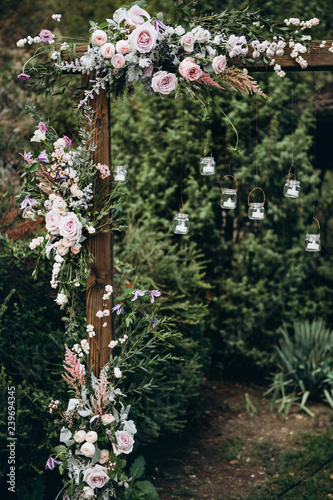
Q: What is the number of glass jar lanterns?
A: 7